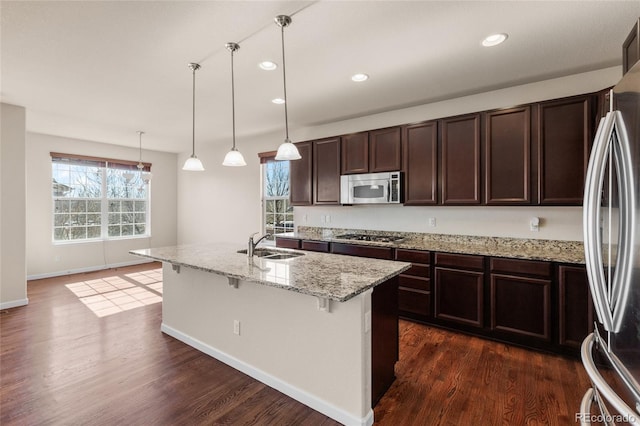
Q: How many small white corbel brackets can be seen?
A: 3